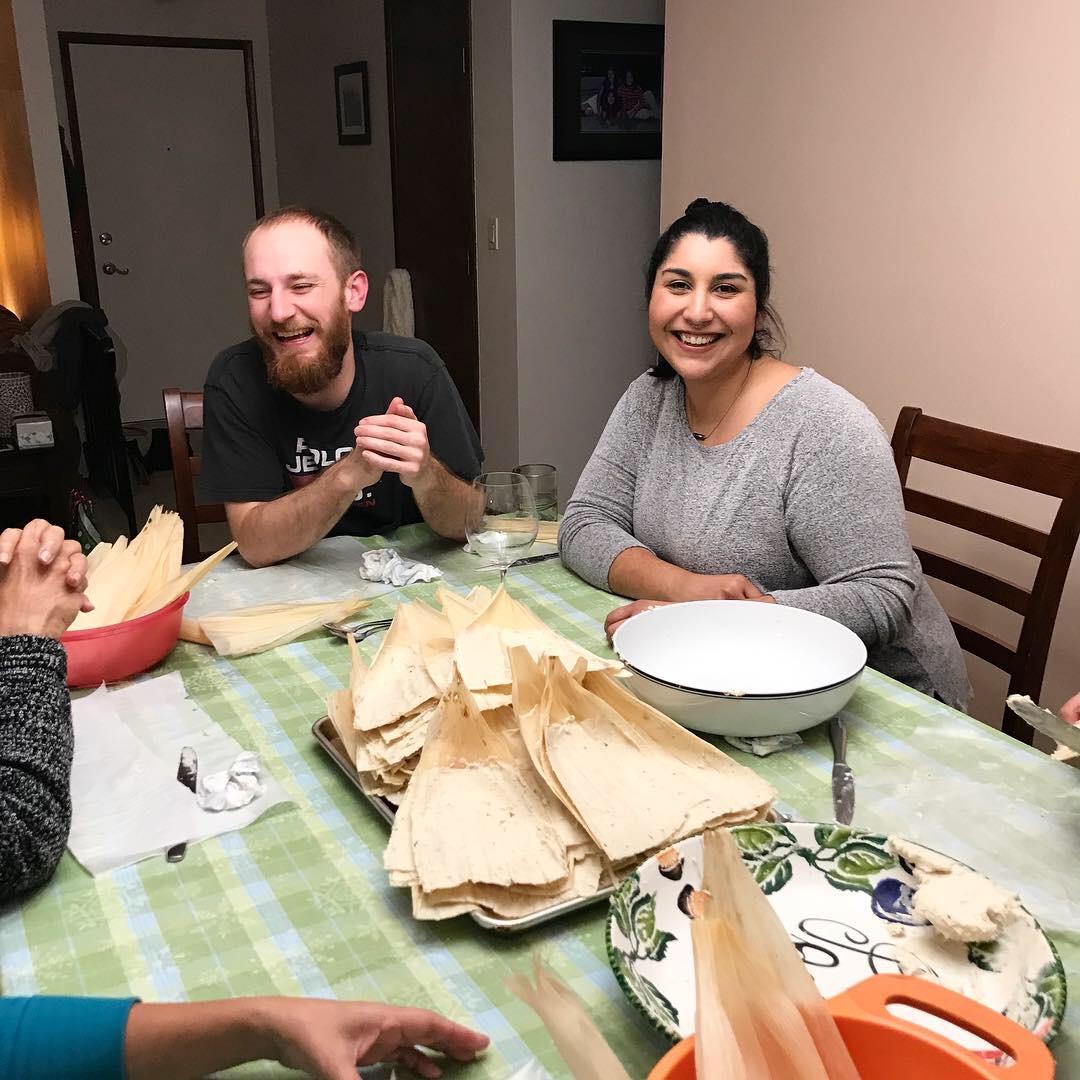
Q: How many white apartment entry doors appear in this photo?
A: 1